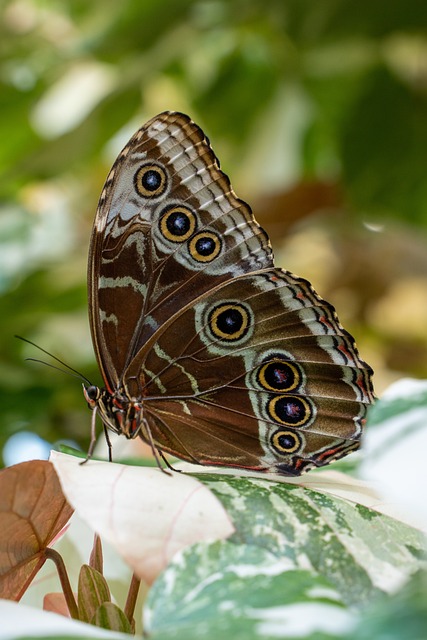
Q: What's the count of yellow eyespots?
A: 7